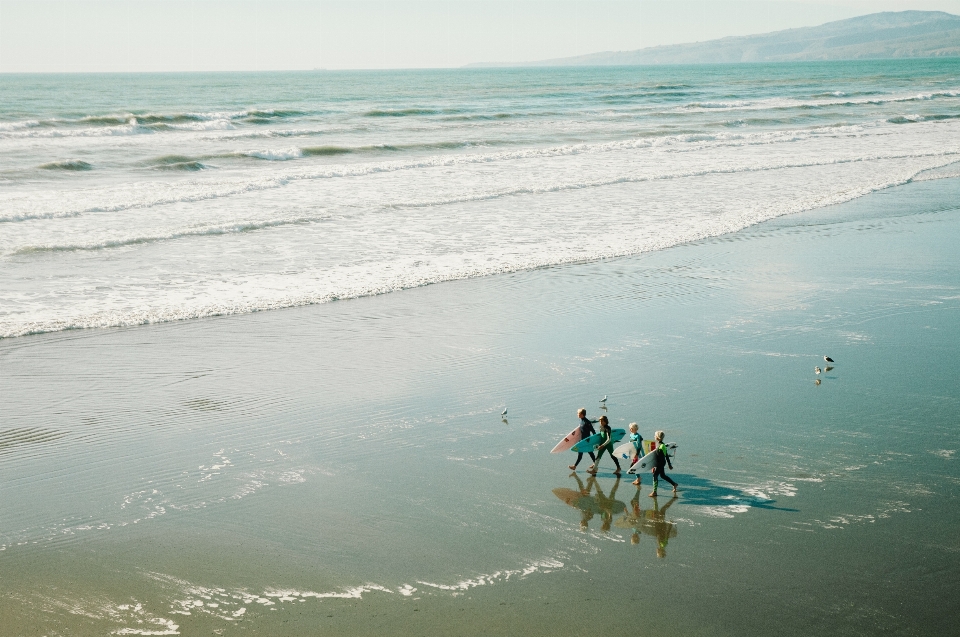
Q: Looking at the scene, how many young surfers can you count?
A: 4